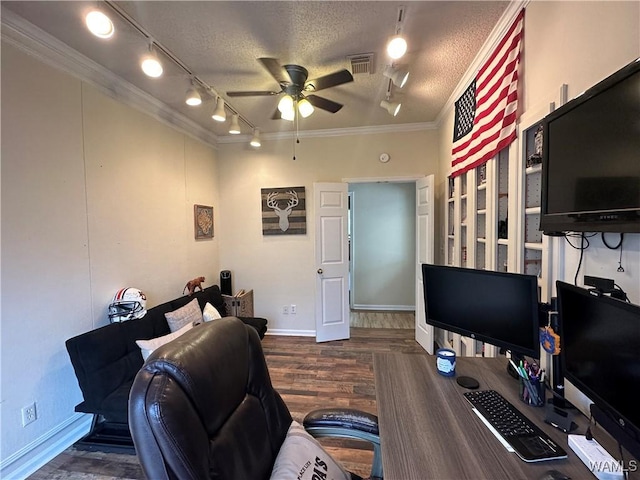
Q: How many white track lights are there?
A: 9